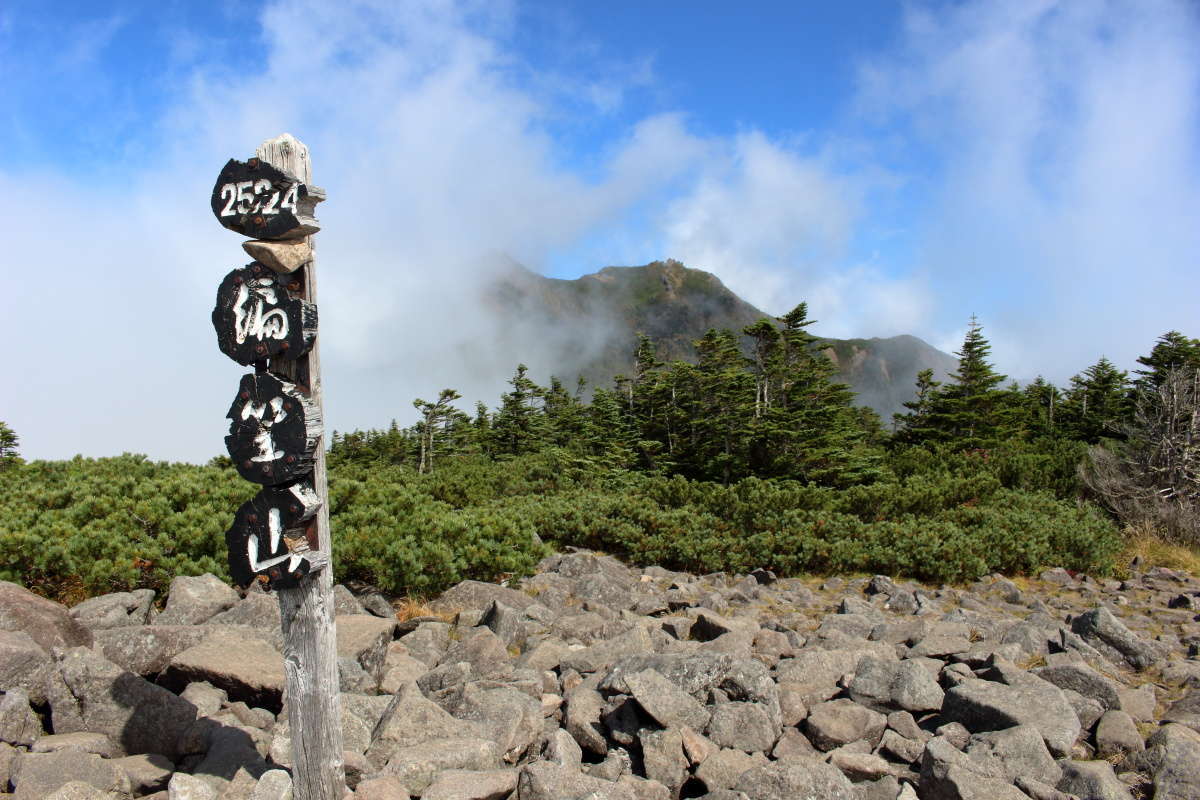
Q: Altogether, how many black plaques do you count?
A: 4